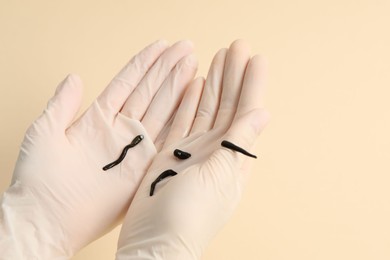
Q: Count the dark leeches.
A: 4